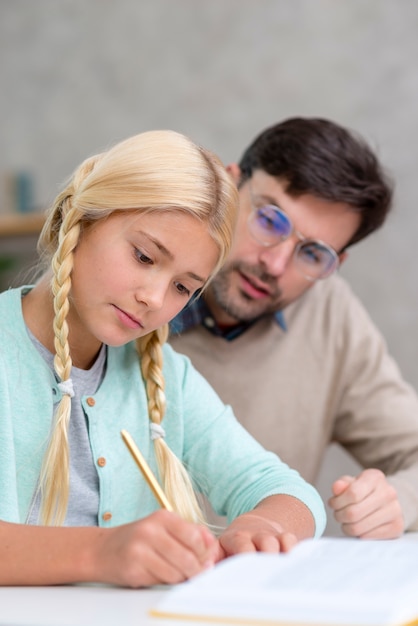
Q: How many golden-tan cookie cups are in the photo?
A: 0